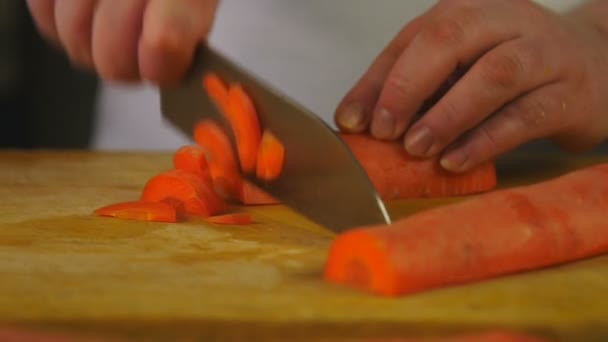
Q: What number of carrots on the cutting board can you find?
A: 2